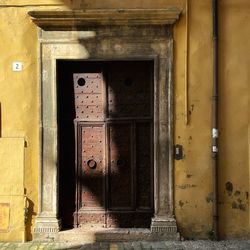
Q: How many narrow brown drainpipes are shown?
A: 1